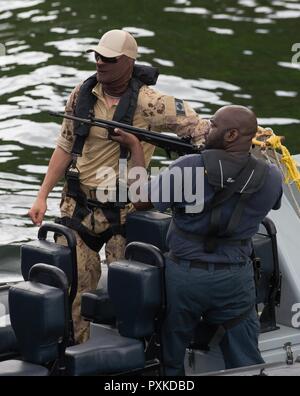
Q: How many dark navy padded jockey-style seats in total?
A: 5